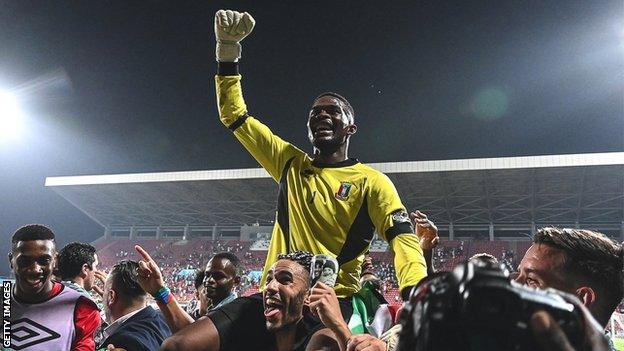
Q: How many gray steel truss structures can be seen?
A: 1